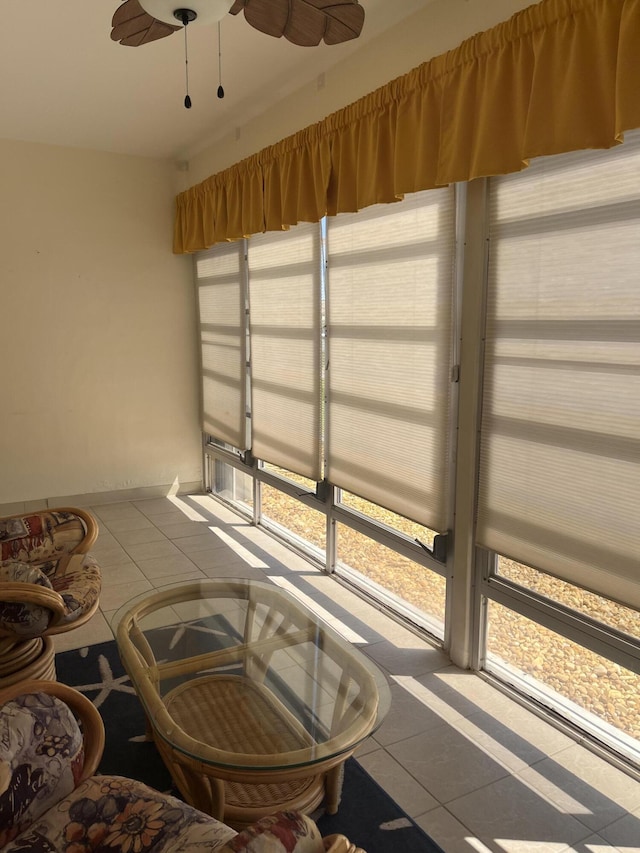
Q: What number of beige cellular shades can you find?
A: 4